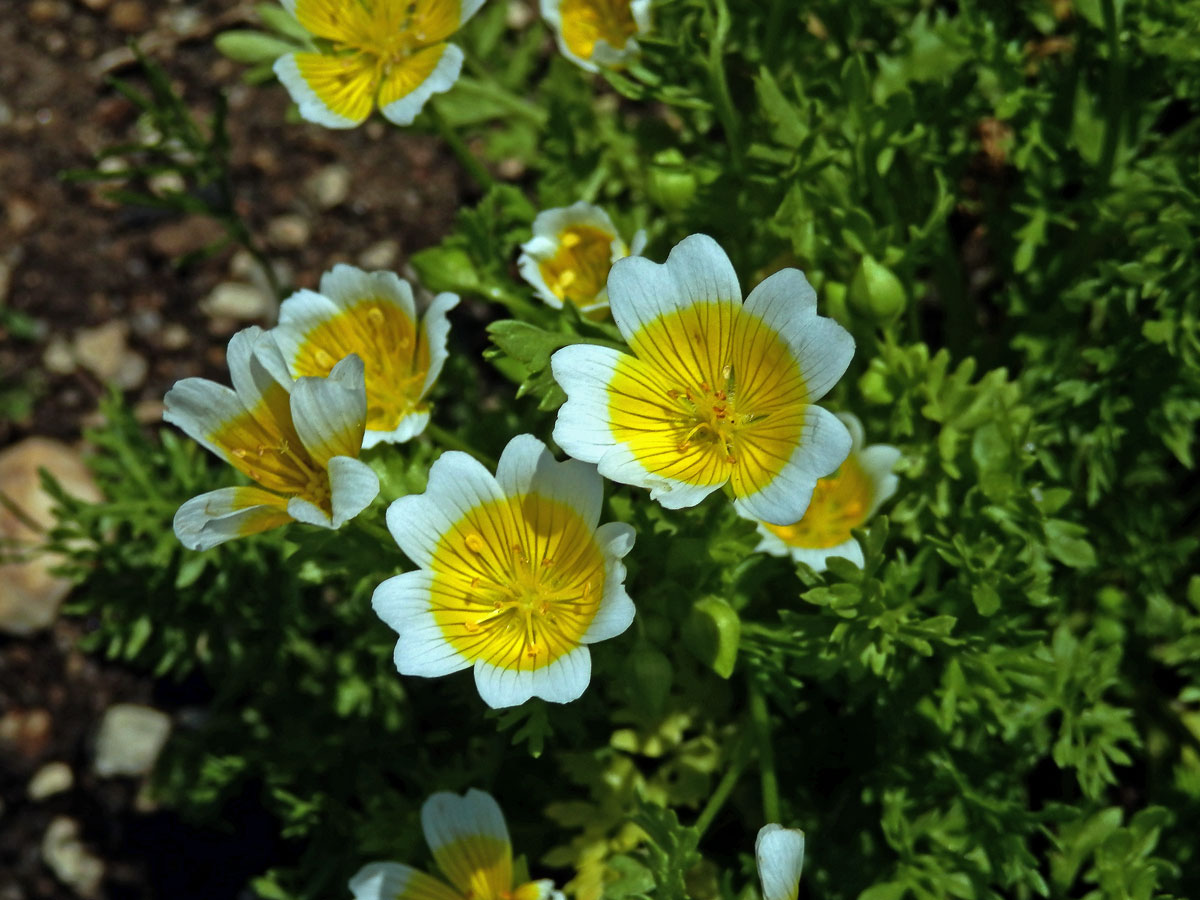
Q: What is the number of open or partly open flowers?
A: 10